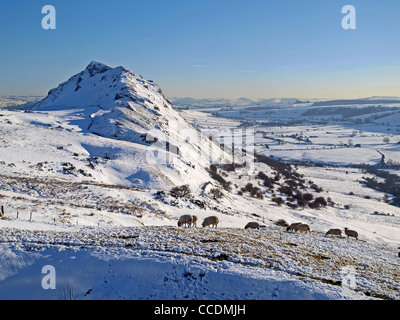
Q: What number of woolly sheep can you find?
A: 8